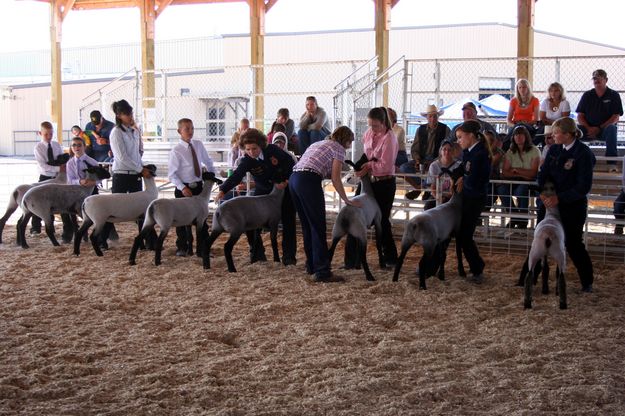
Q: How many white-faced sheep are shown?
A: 0